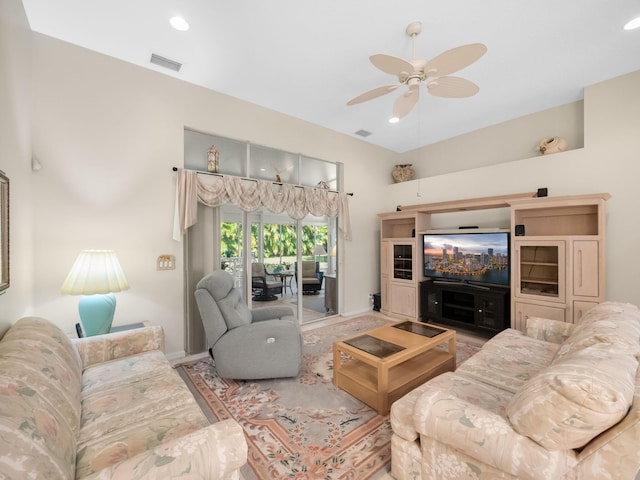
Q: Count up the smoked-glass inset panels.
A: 2